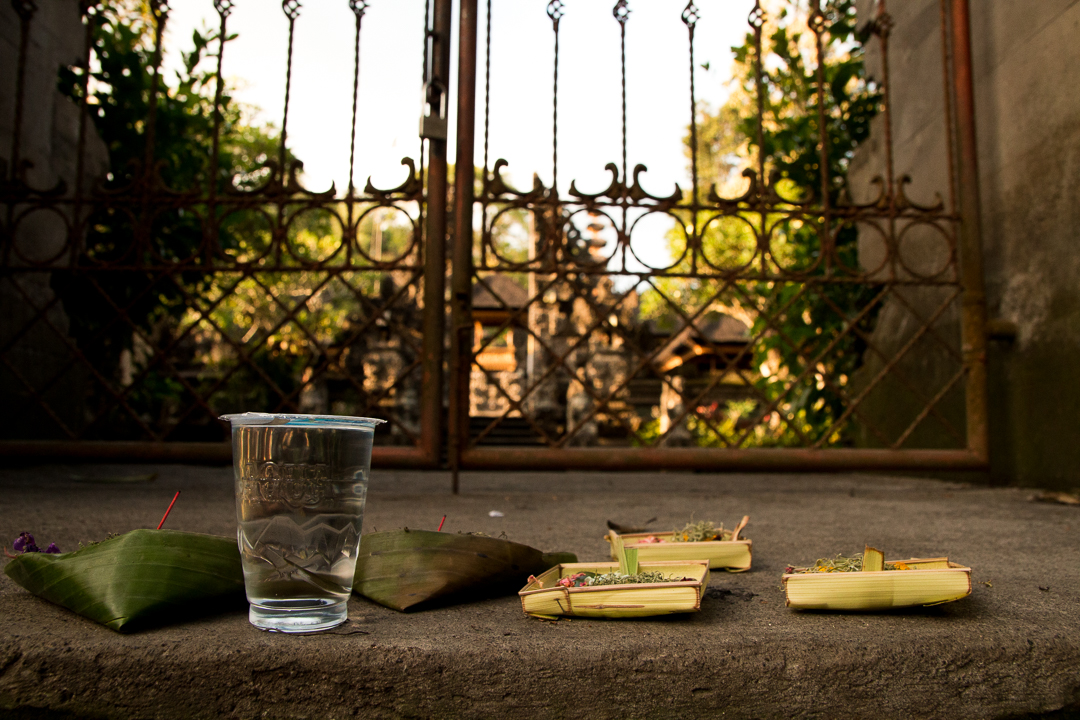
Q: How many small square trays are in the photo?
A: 3